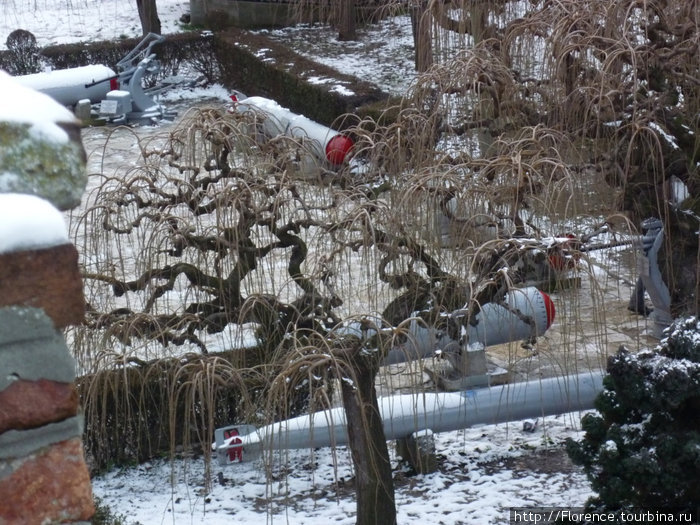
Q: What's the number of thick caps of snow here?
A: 2